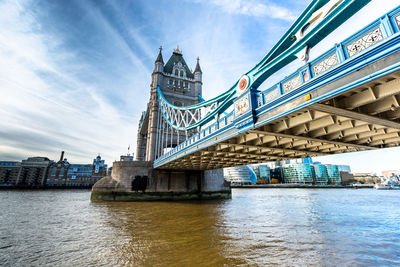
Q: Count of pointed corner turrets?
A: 2